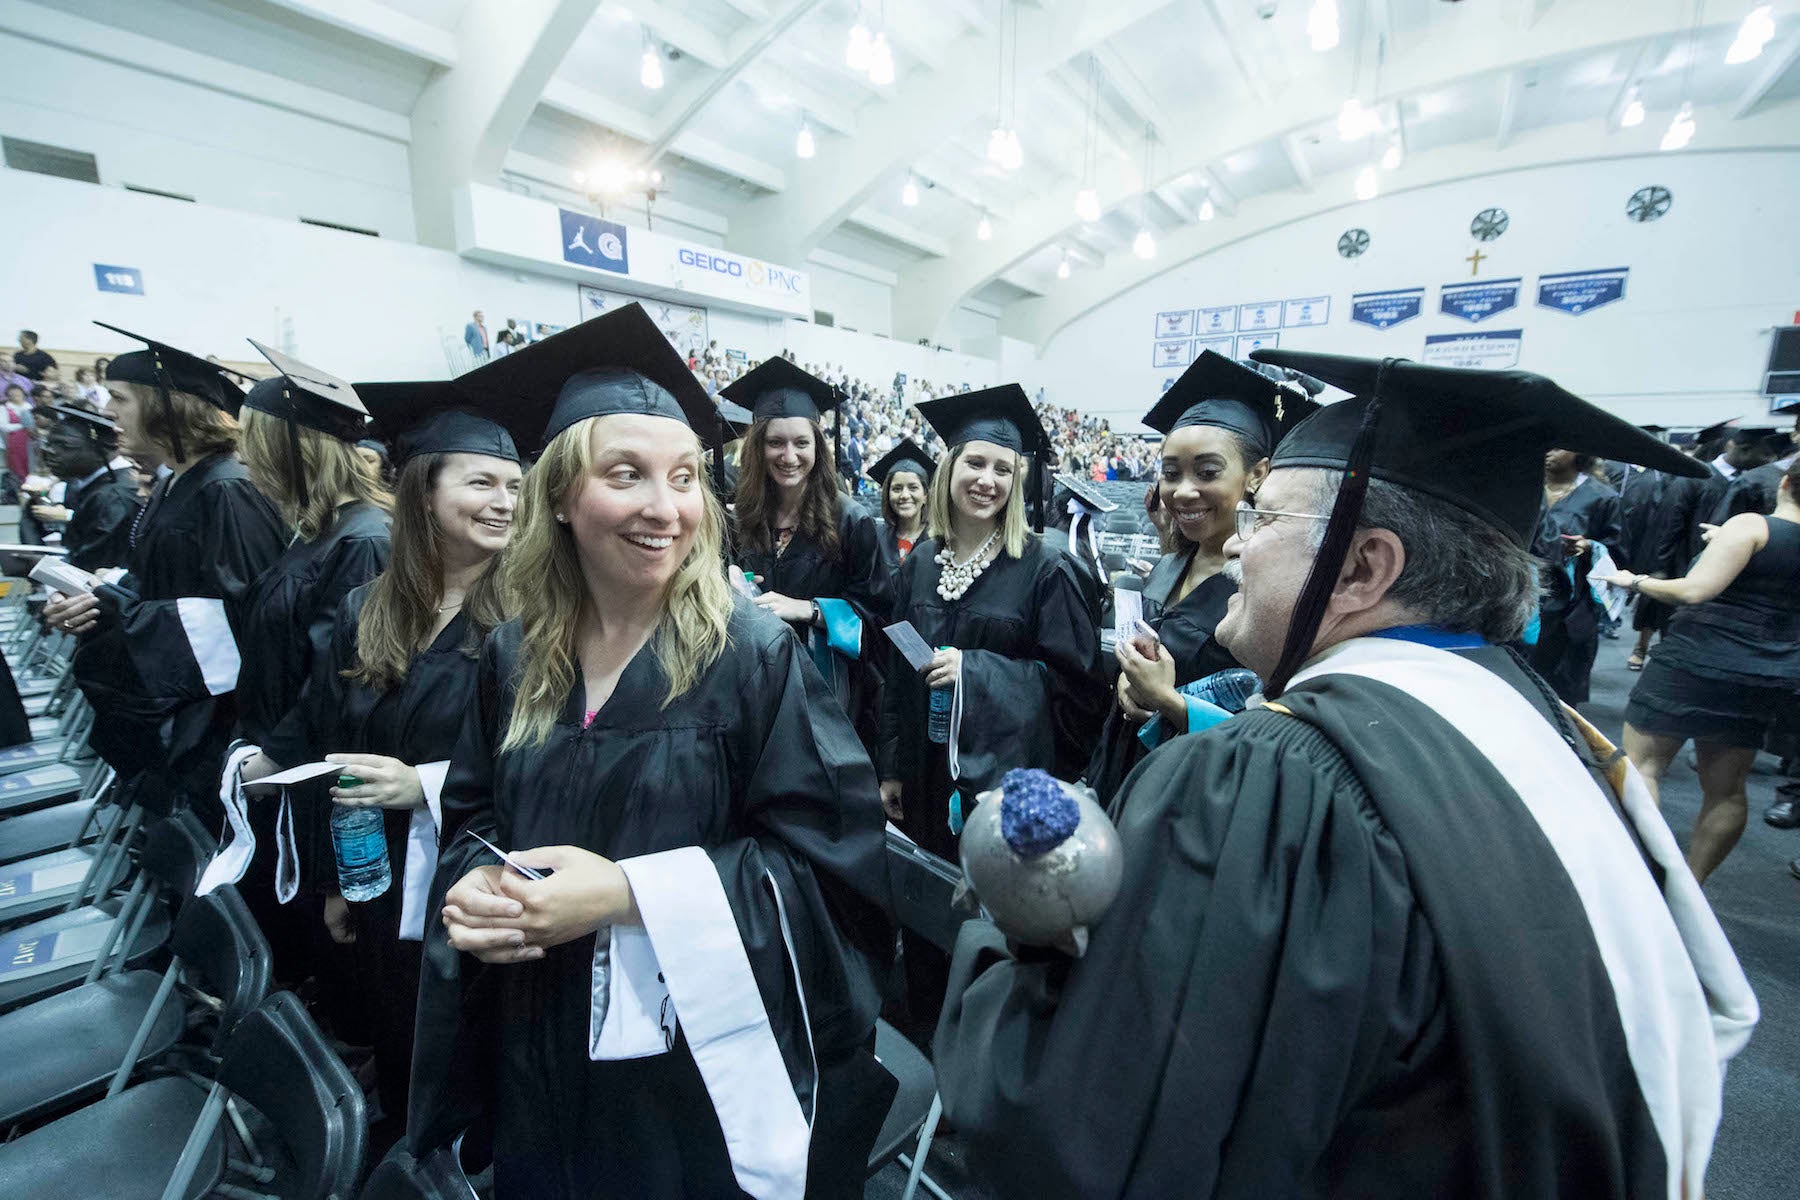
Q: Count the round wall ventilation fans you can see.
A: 3